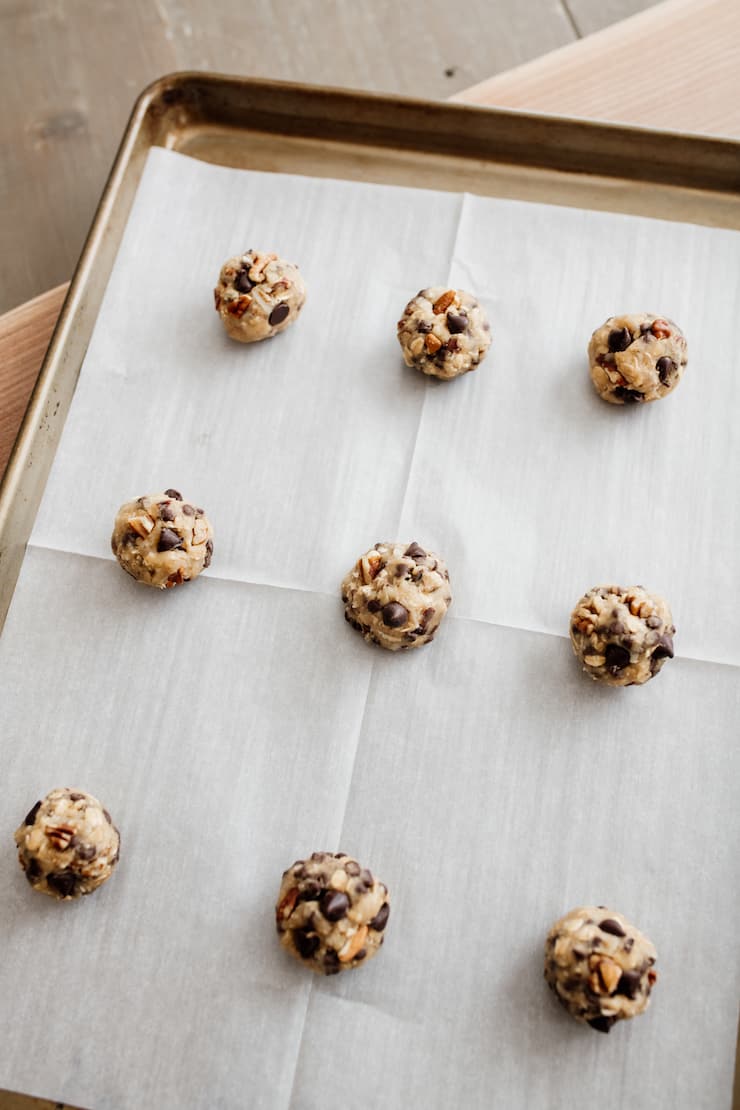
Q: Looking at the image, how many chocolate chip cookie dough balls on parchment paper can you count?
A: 9